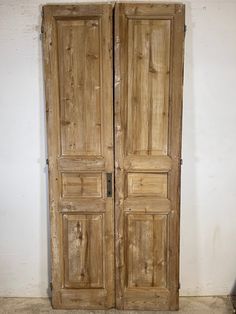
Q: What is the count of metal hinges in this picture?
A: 6